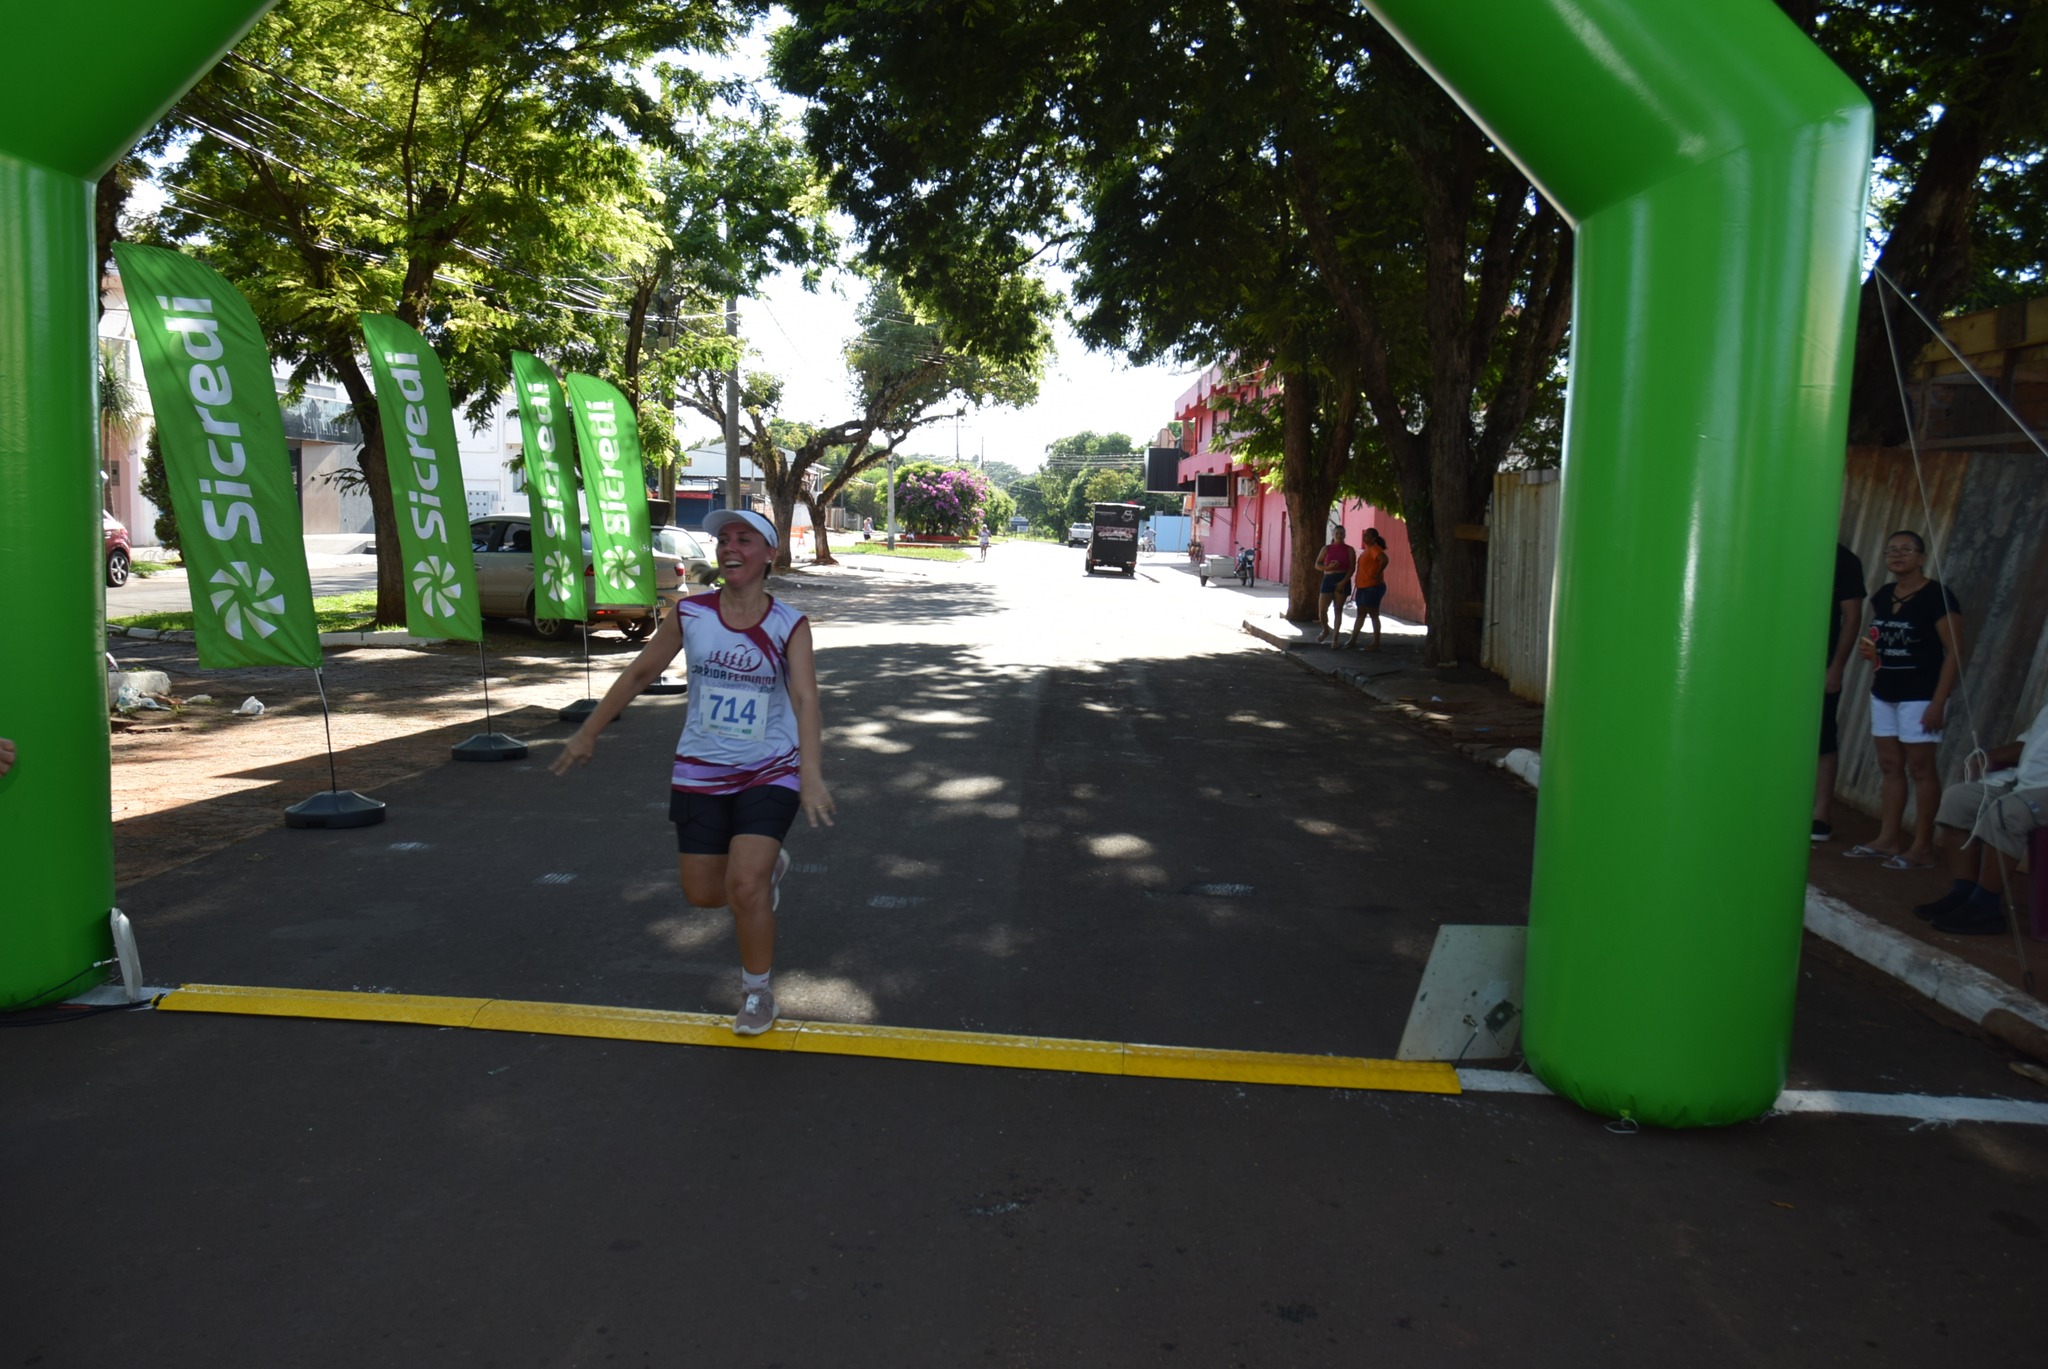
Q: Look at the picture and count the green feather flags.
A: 4